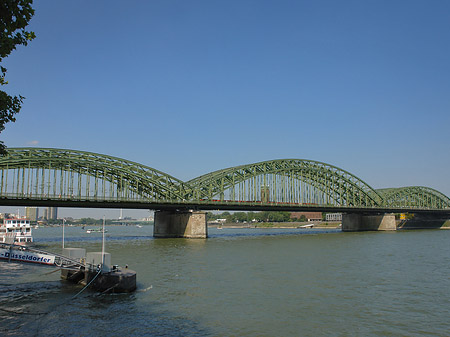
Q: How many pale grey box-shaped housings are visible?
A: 2